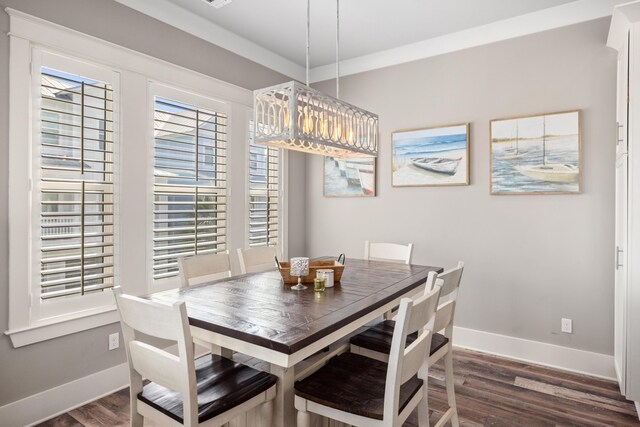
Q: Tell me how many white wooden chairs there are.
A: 6